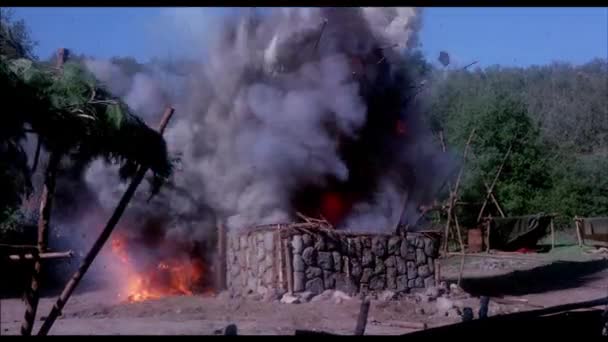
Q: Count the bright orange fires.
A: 1